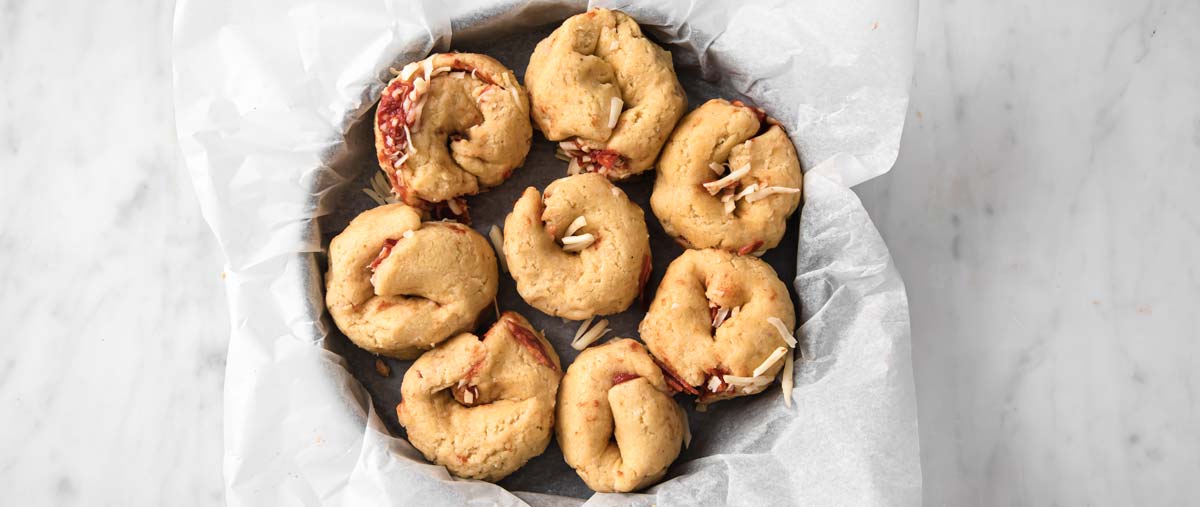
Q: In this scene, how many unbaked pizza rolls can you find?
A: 8